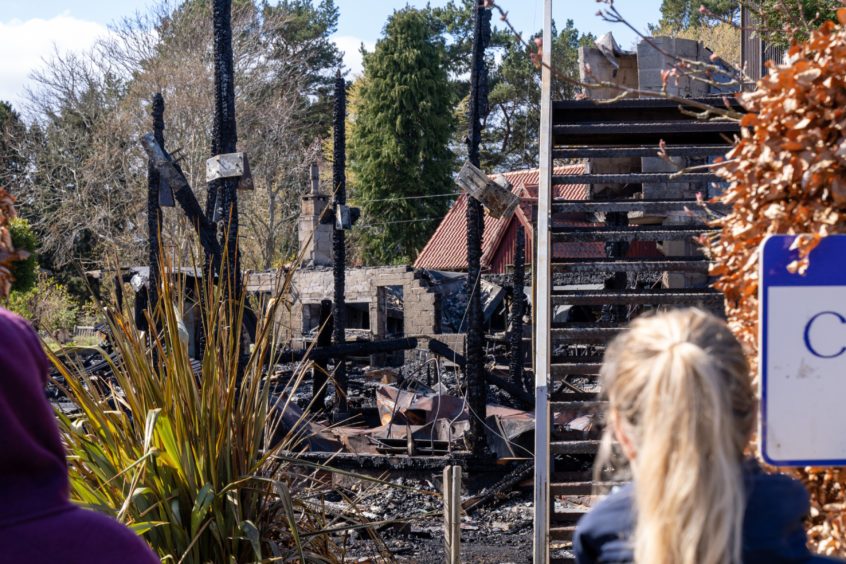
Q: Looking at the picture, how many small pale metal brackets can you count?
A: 3